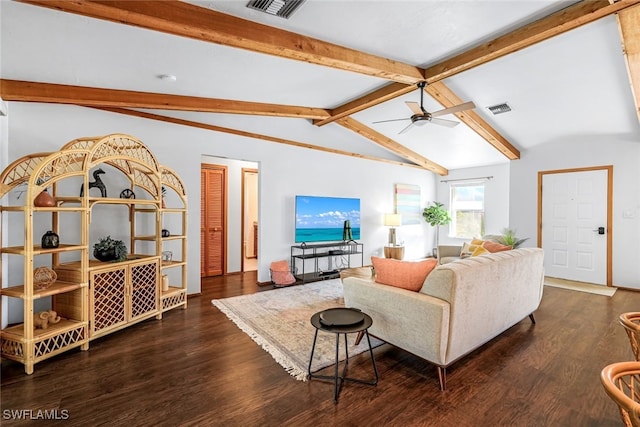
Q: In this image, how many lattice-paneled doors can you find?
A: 2